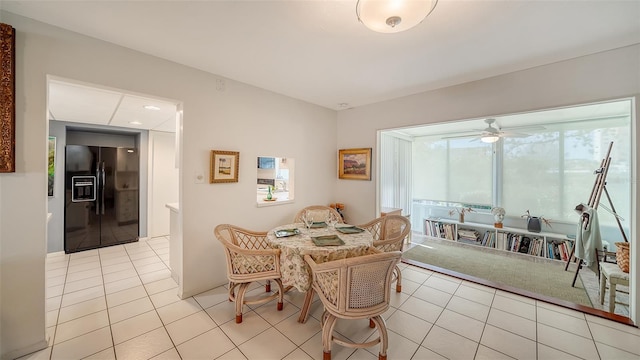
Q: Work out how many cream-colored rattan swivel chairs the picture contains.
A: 4